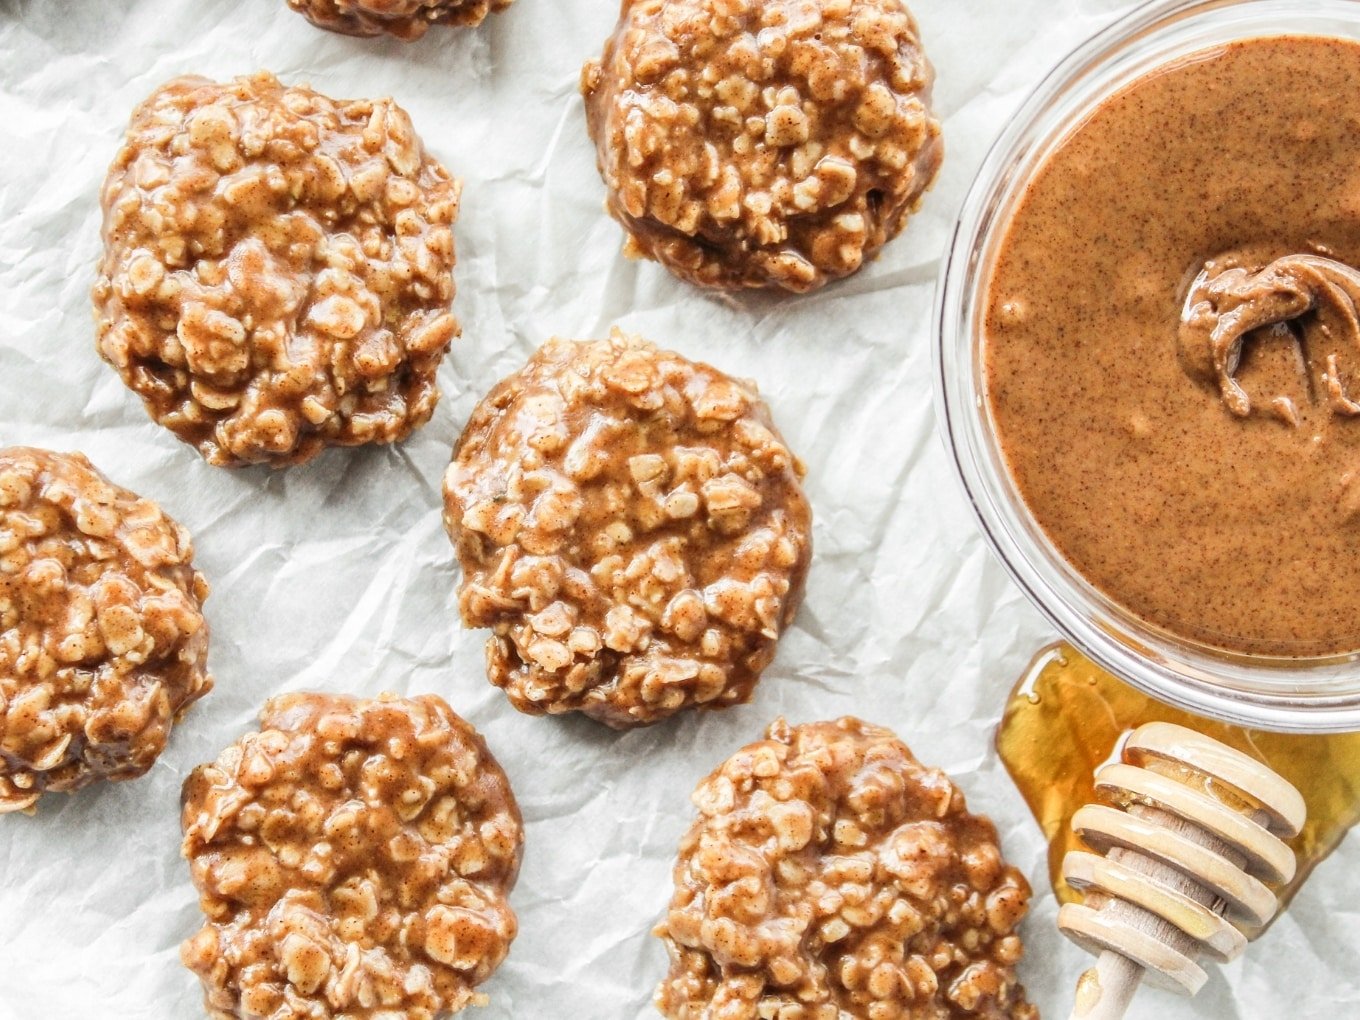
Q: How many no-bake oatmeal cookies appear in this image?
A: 7